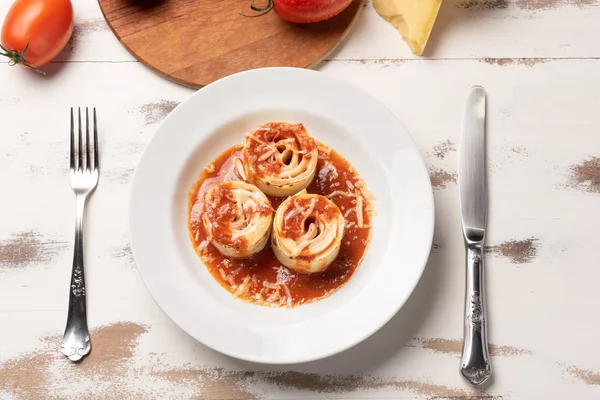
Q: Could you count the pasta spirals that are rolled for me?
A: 3